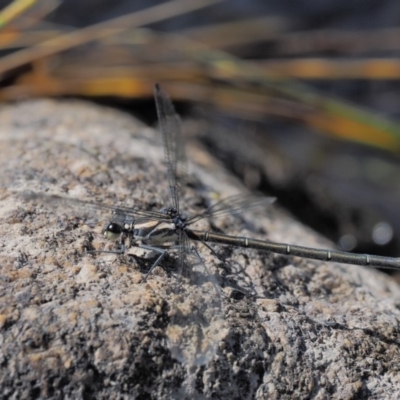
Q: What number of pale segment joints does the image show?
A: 5